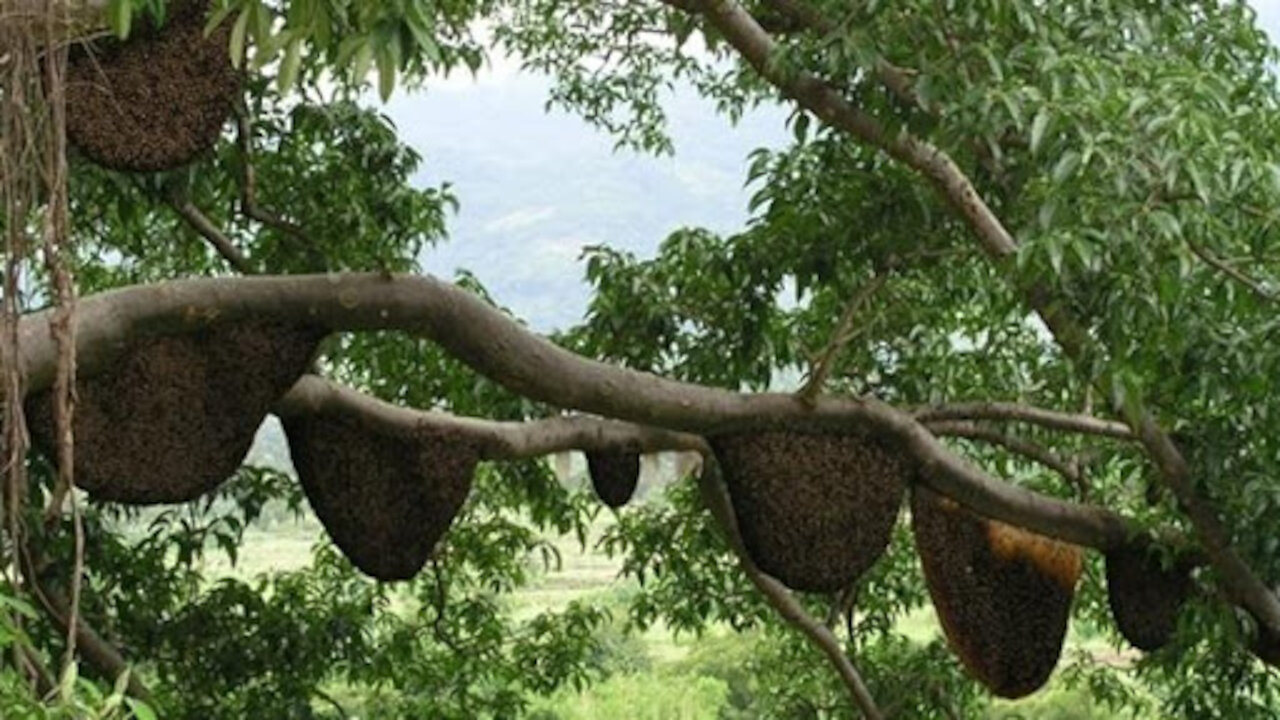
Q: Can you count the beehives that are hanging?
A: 7